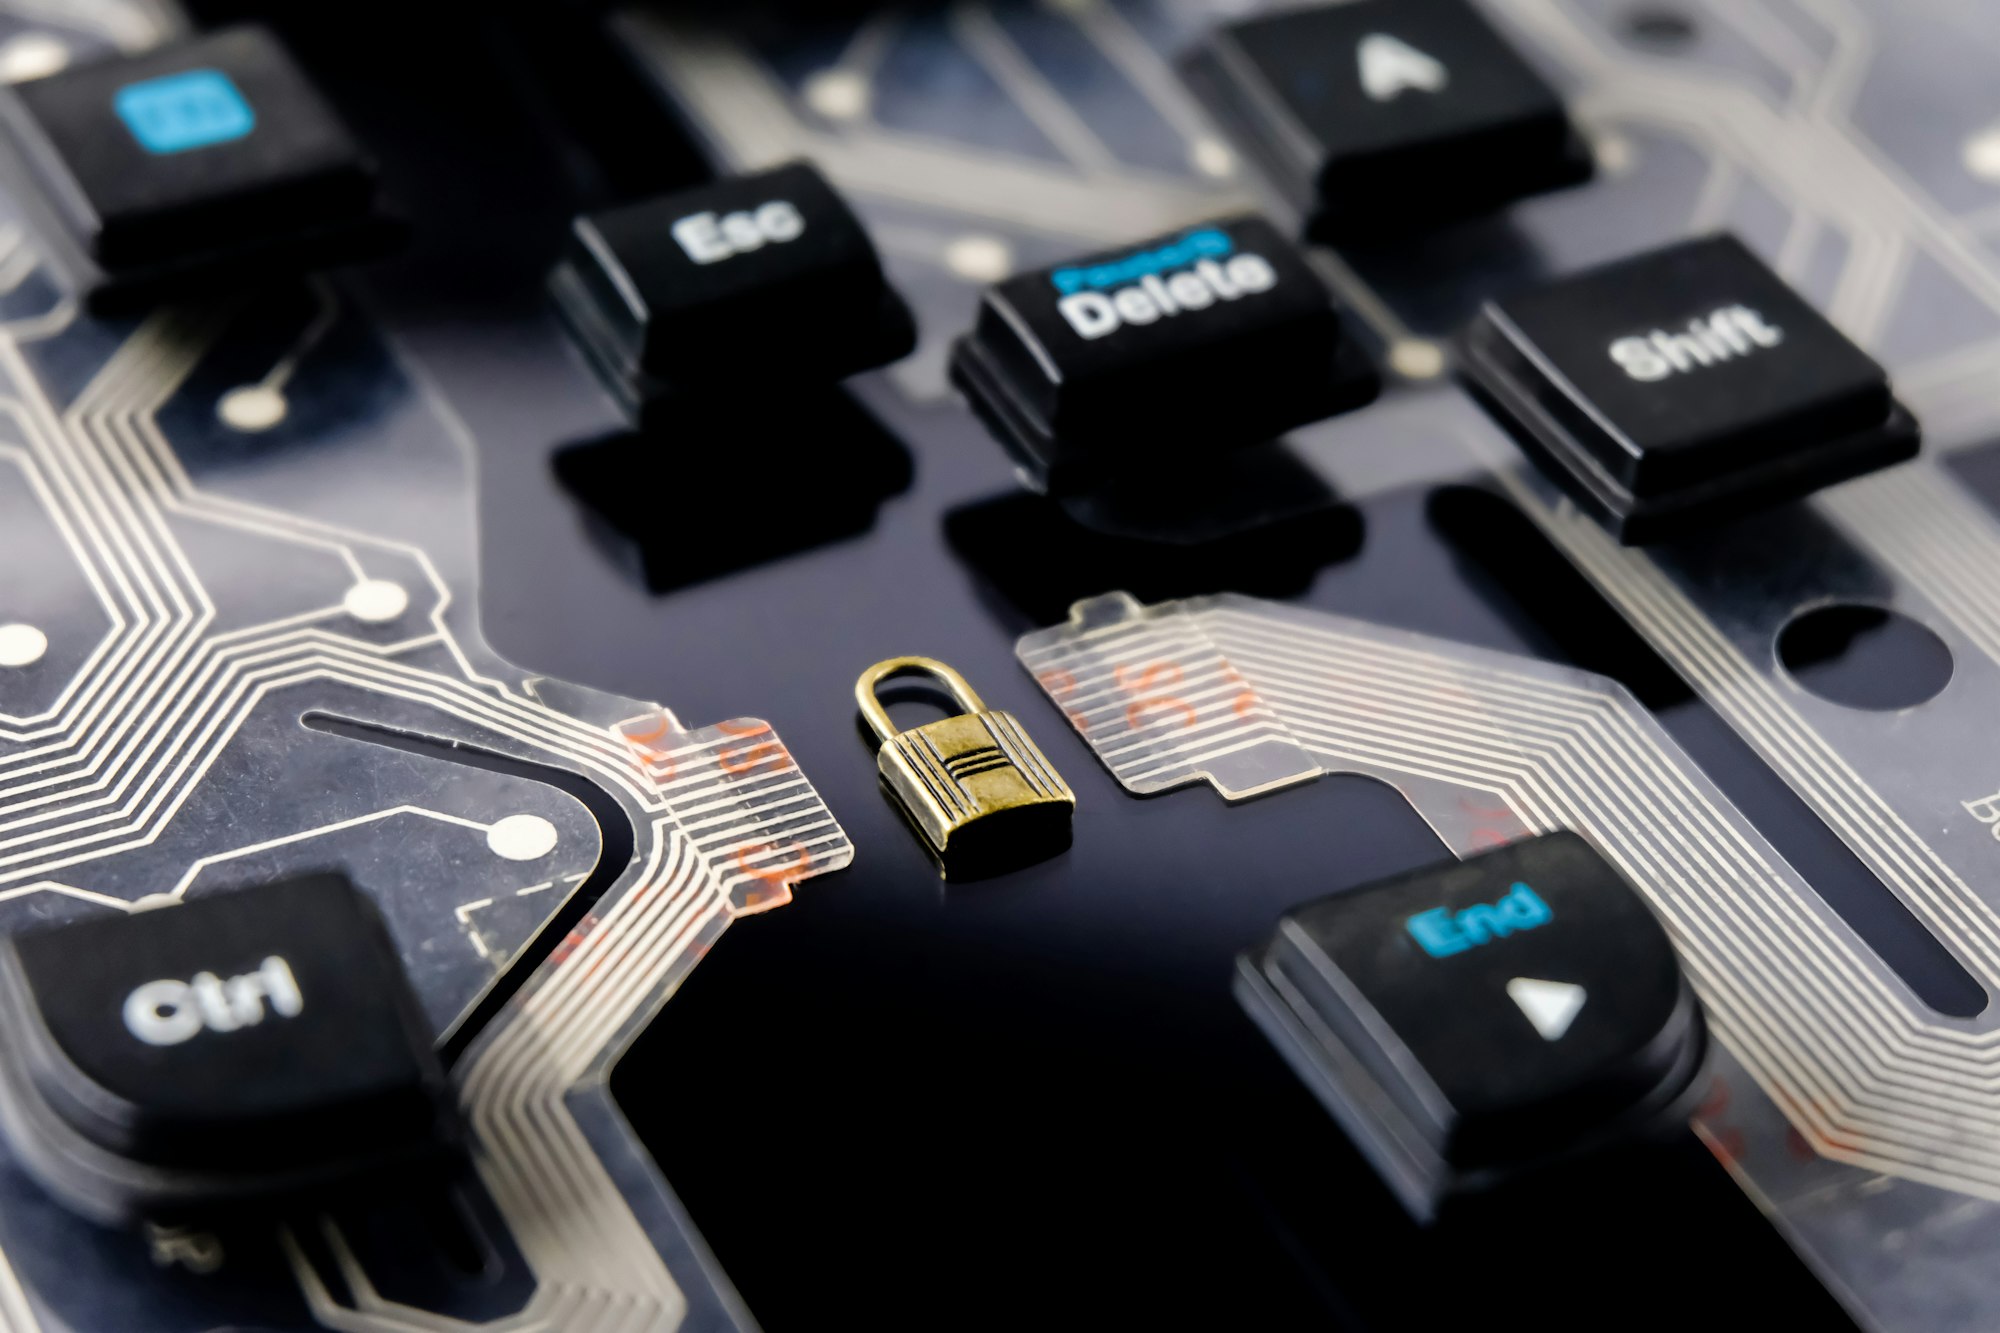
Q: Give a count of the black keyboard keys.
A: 7